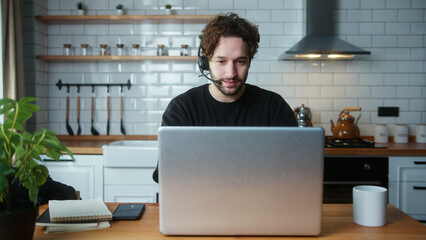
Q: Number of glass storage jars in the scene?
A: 7